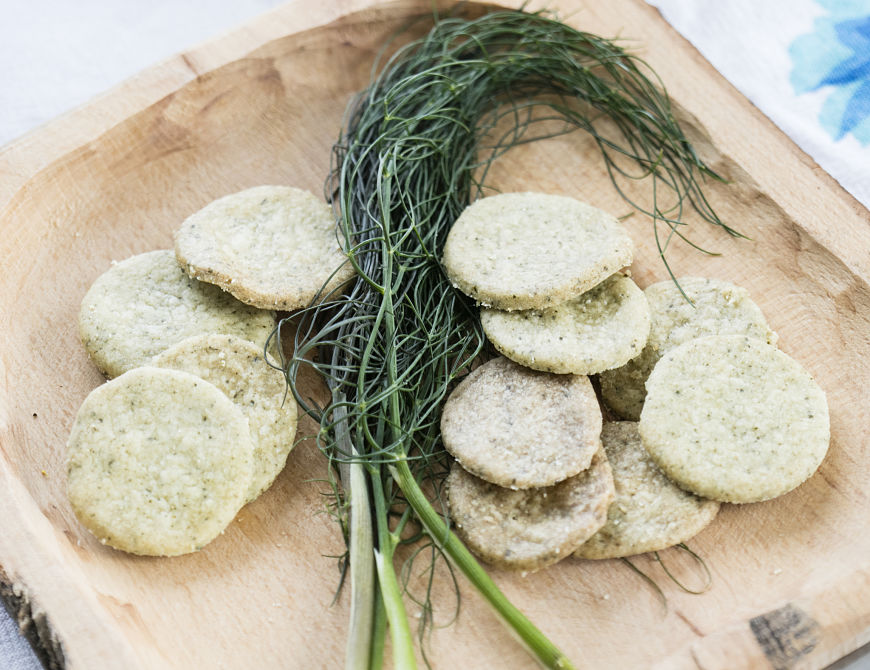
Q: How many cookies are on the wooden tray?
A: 11